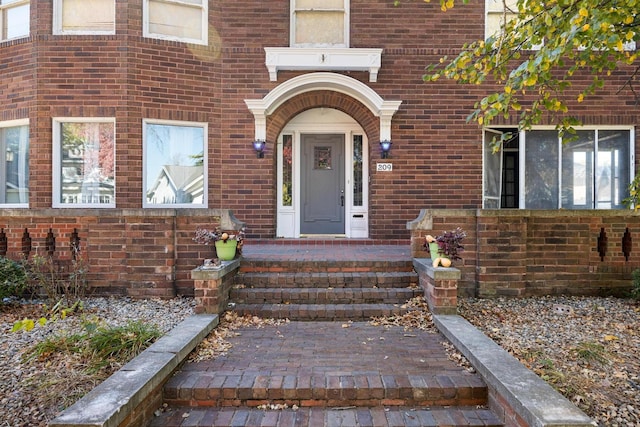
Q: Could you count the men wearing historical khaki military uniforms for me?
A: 0